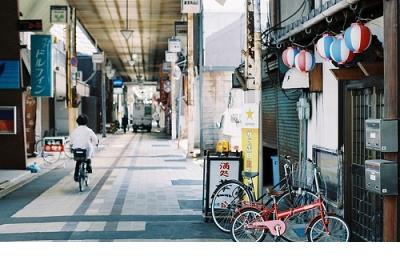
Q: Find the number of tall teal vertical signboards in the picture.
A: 1